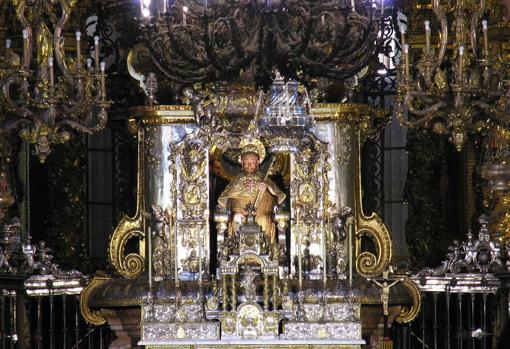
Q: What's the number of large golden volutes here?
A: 2